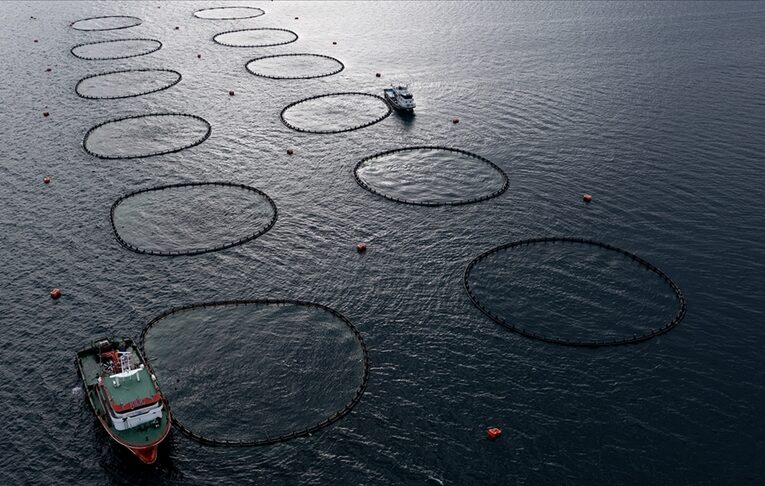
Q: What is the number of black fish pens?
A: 12